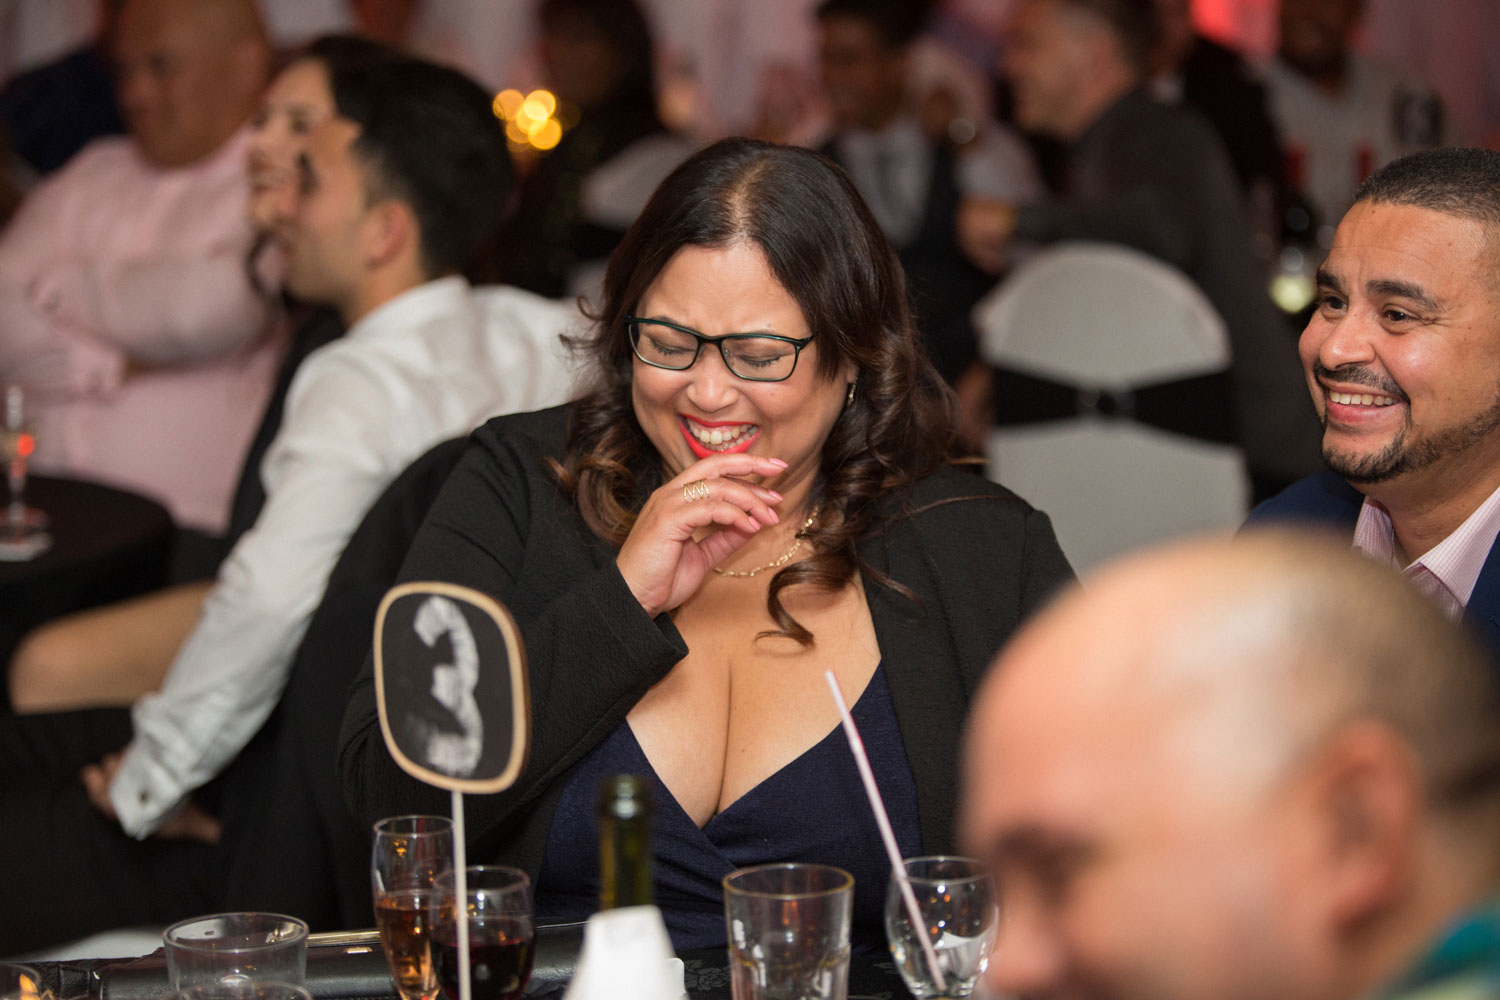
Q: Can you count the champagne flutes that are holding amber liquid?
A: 1